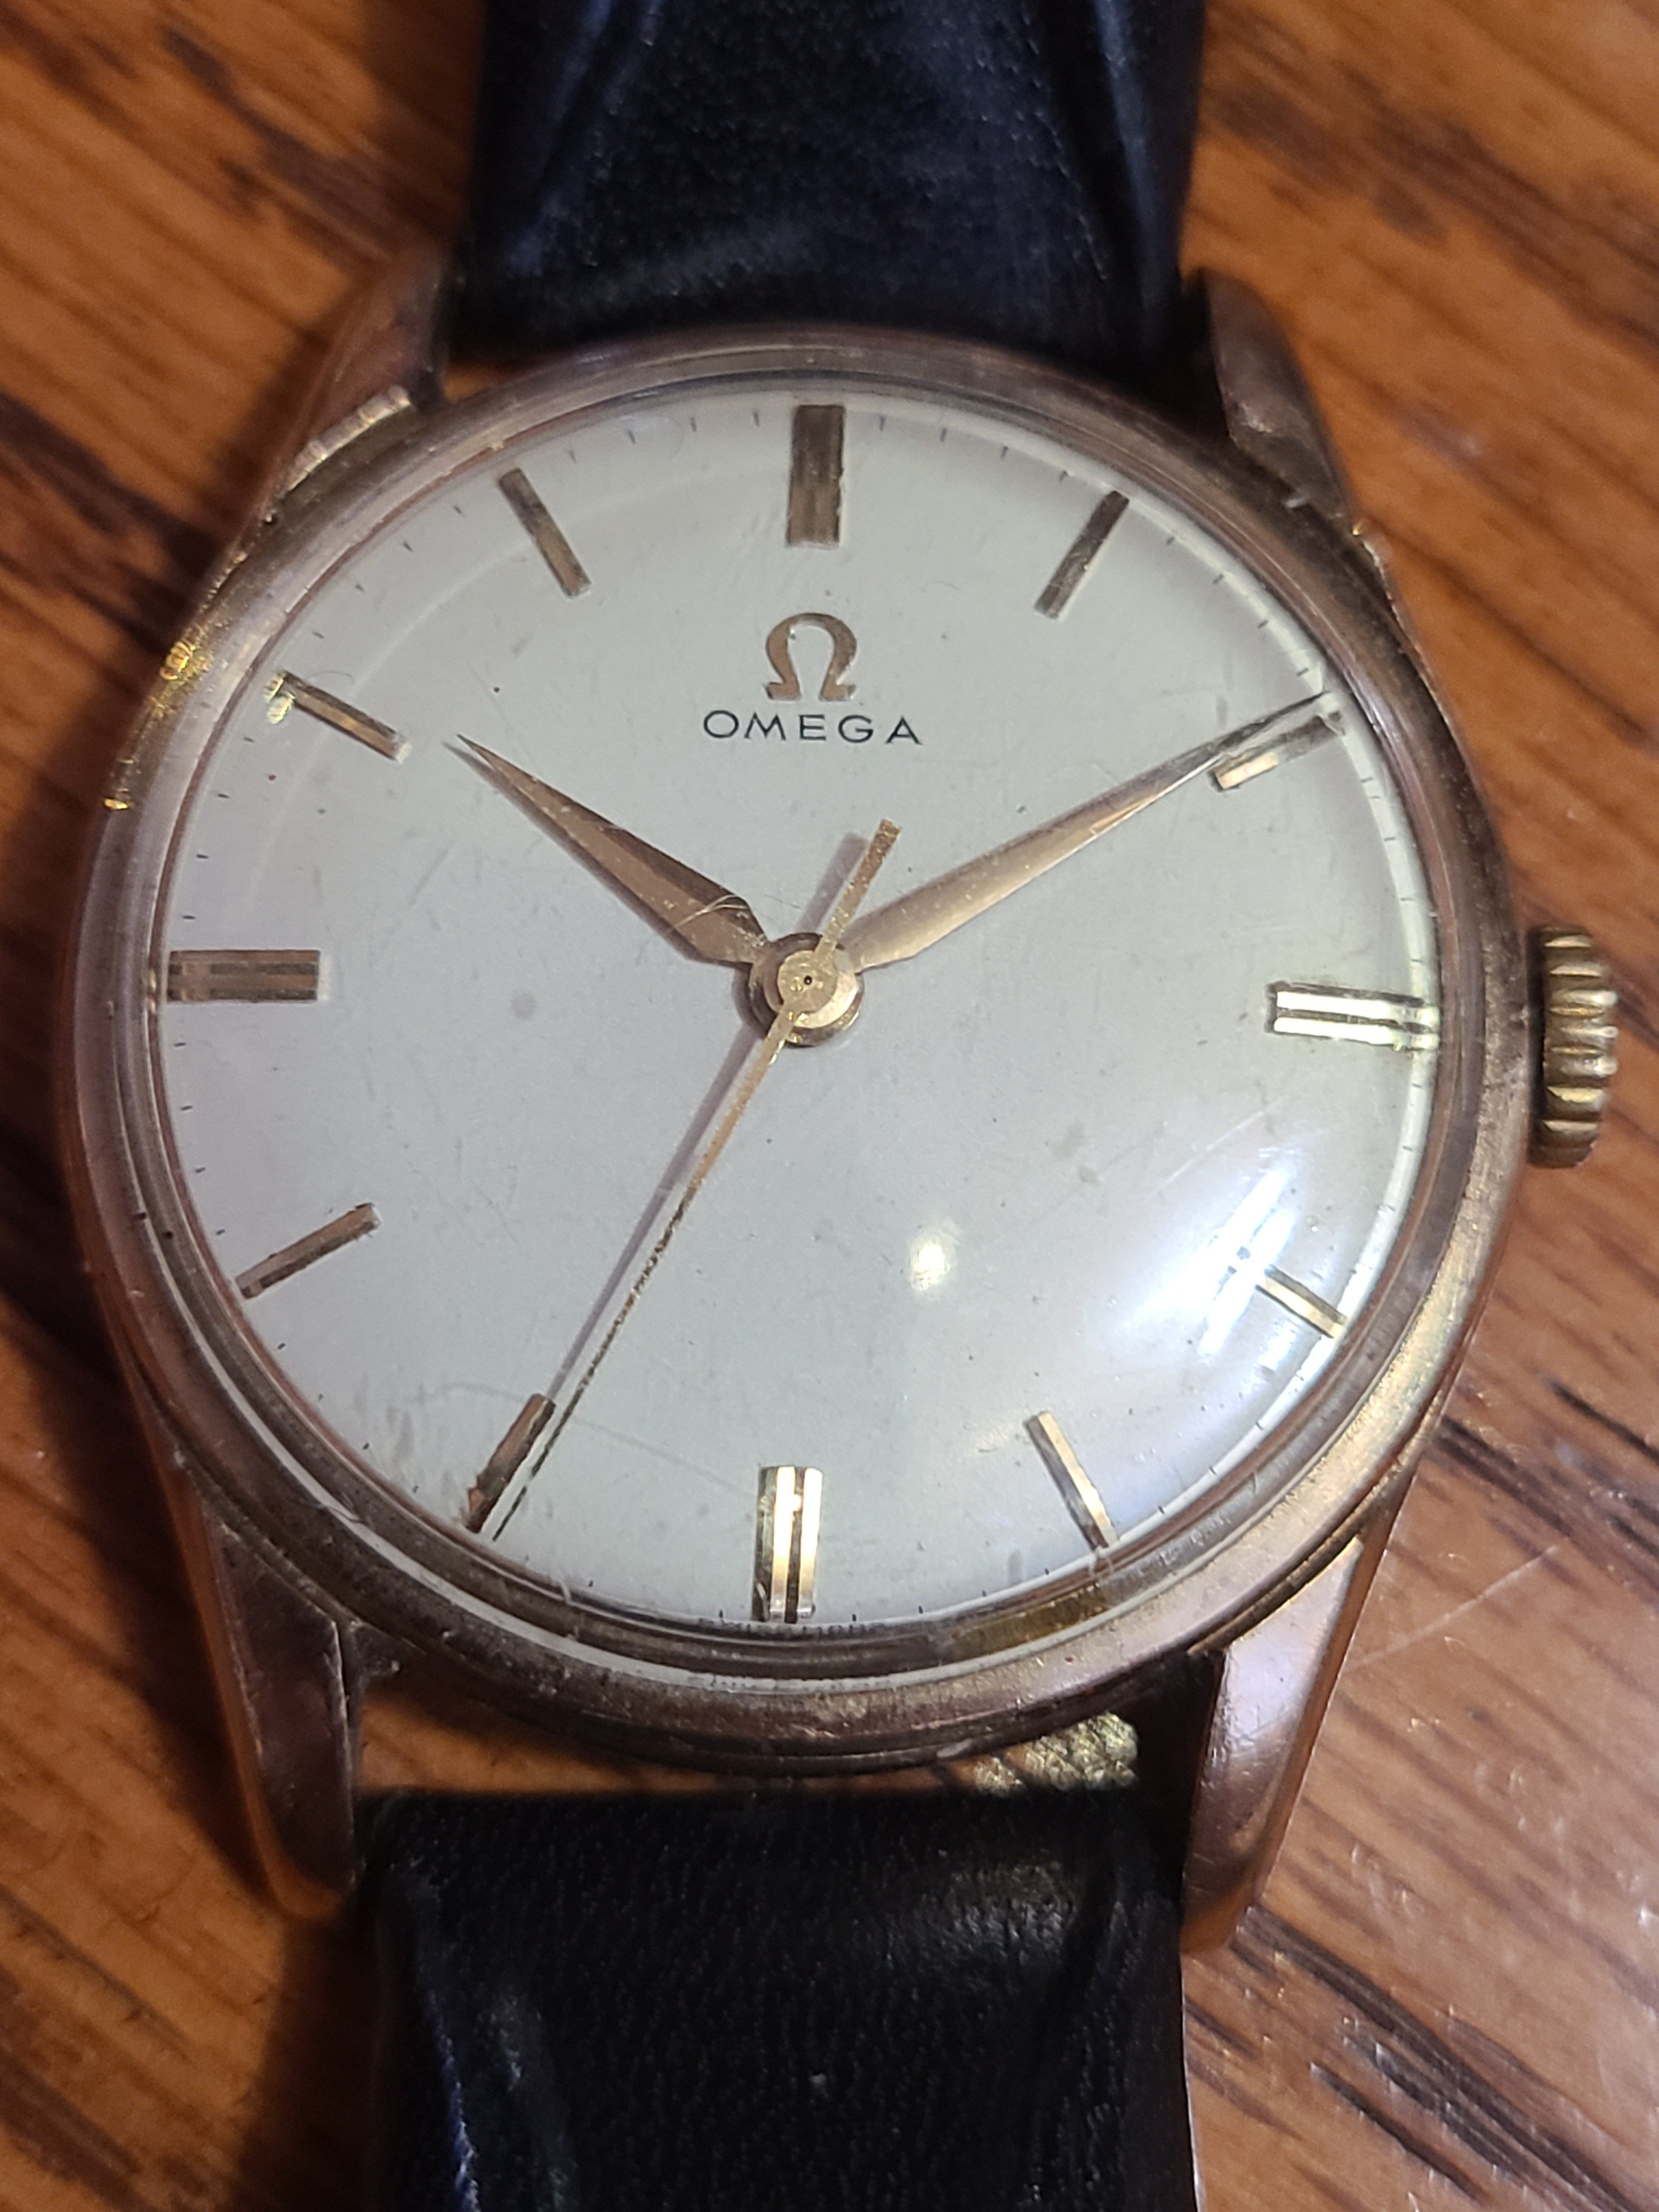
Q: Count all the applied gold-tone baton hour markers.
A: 12